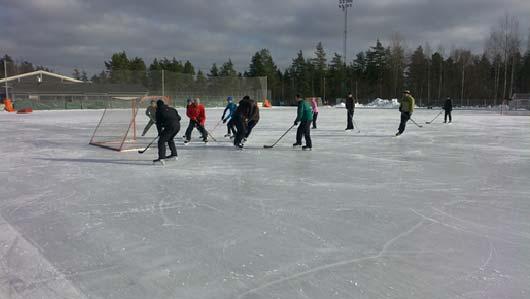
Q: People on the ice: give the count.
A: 12